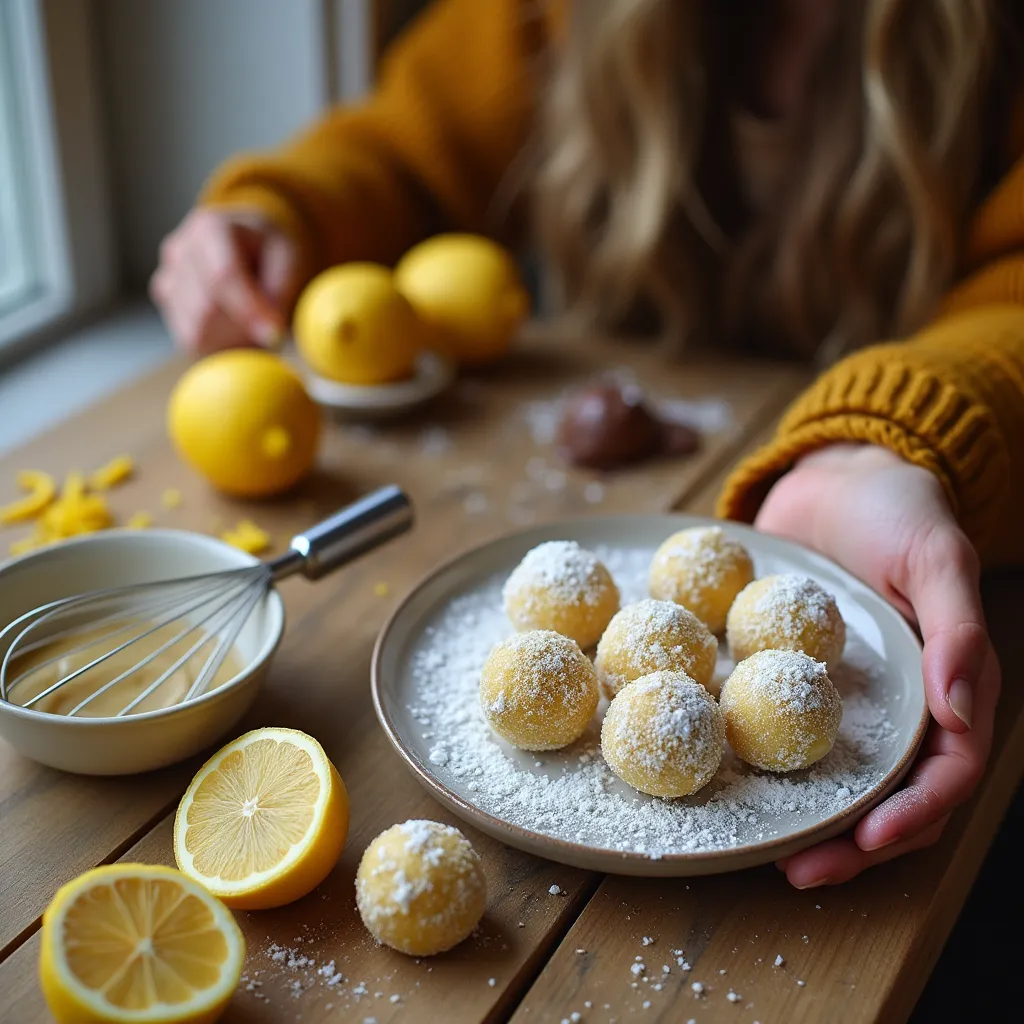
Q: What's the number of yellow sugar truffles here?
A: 8